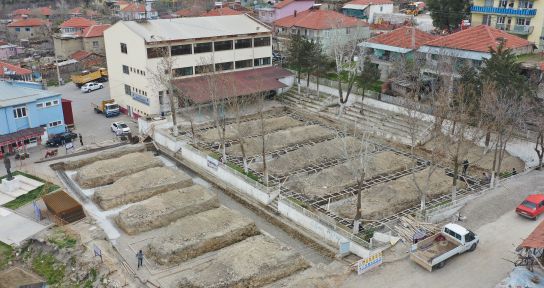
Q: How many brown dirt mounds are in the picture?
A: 10